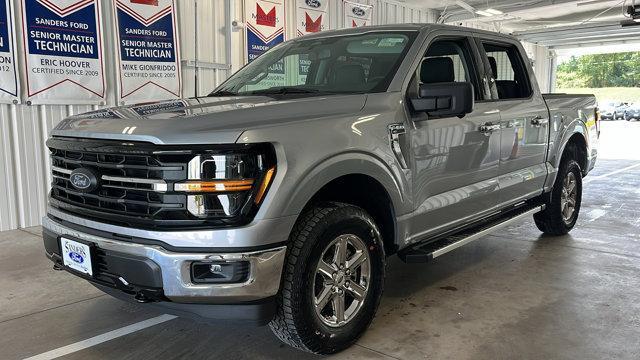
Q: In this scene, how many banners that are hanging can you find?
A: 6